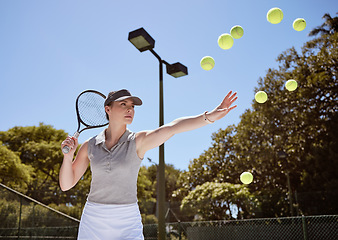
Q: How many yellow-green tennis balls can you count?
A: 8